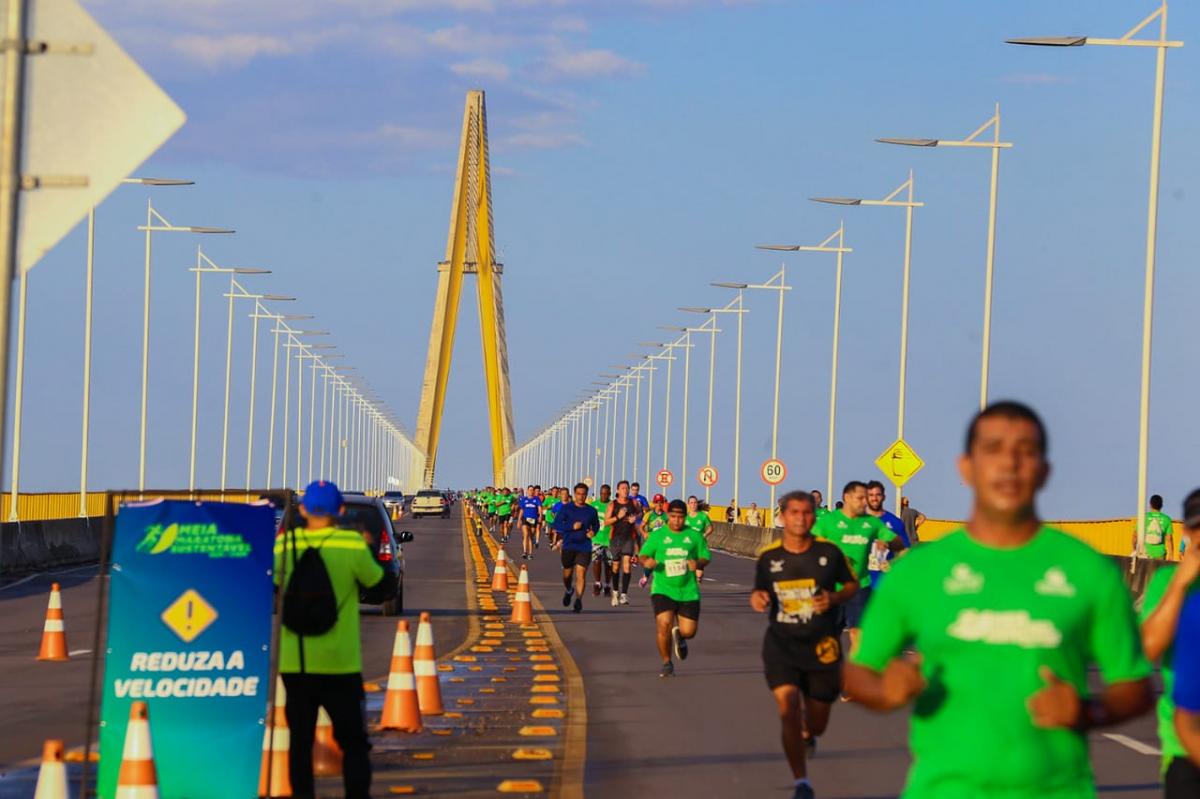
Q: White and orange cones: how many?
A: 9